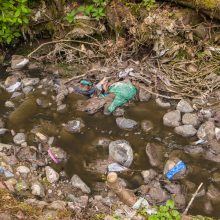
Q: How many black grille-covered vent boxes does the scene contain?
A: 0